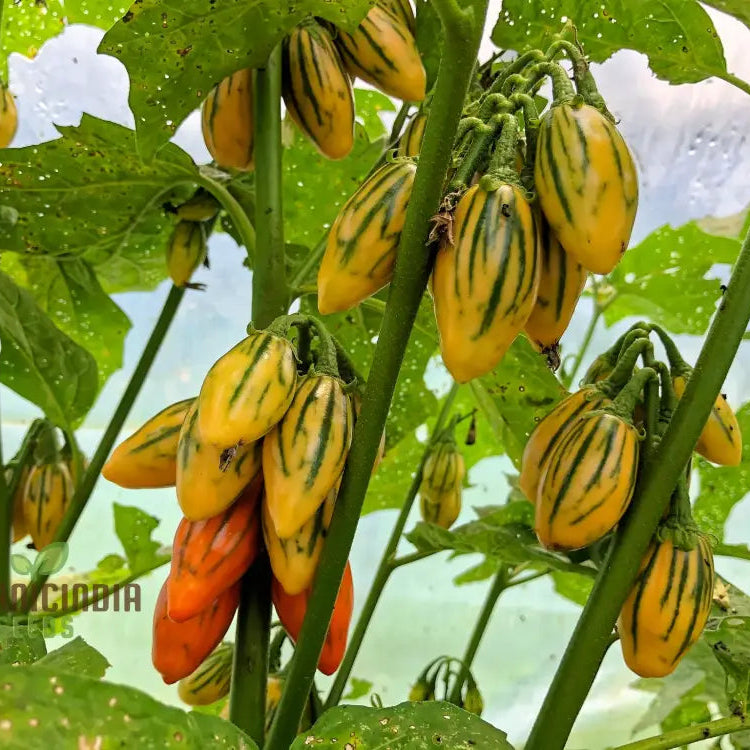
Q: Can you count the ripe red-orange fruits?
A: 3